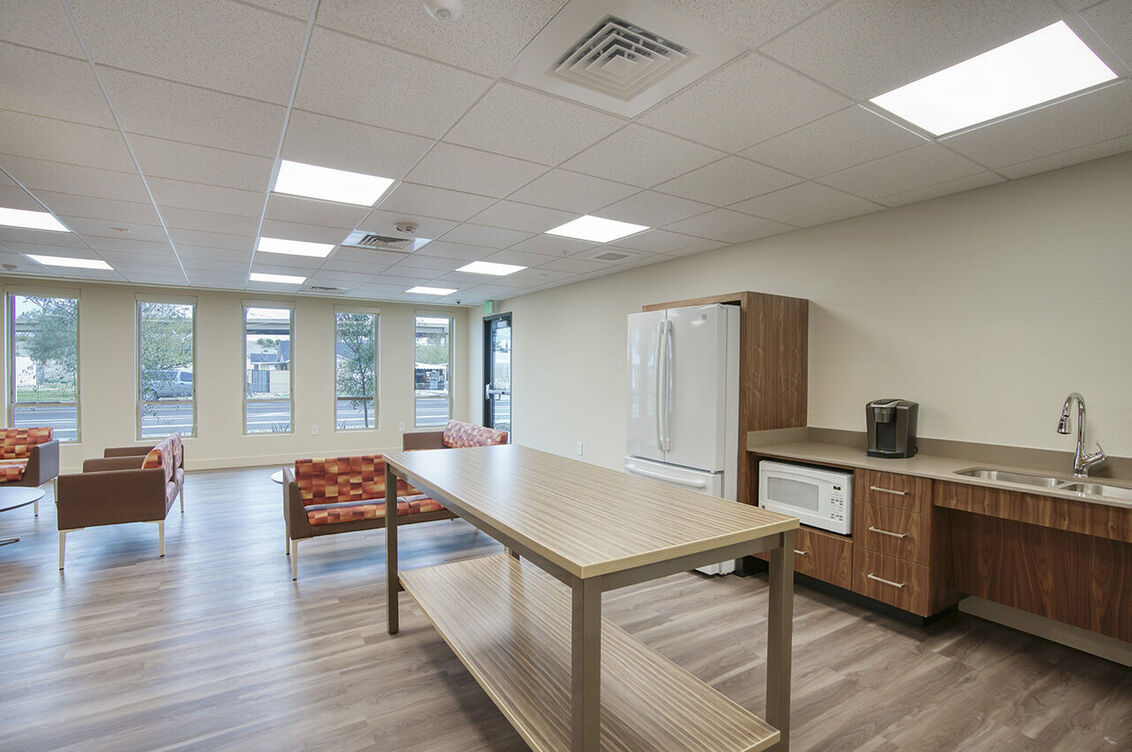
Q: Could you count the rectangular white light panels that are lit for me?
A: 9